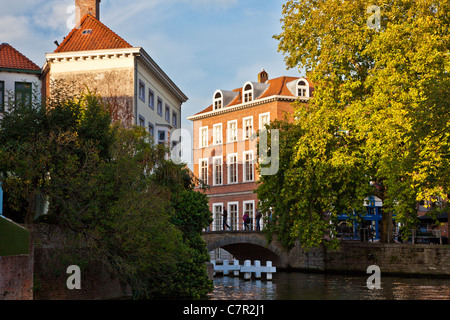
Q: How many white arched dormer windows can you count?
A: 3